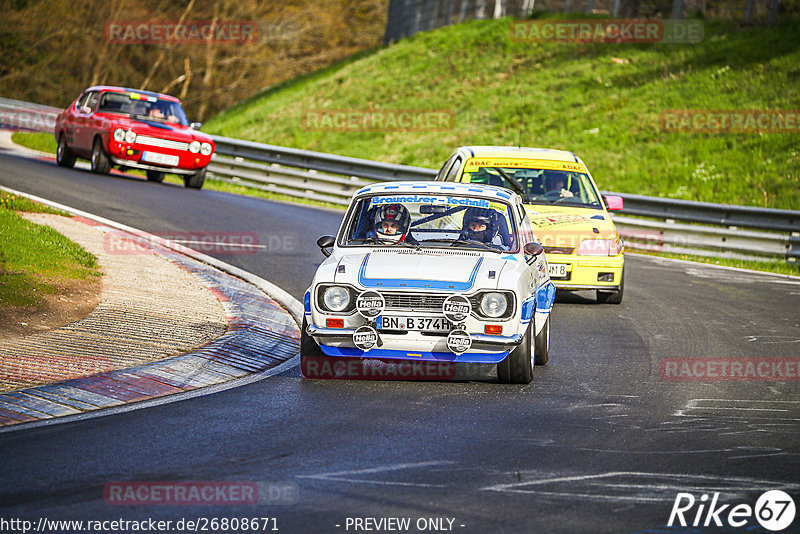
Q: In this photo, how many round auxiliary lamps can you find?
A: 4